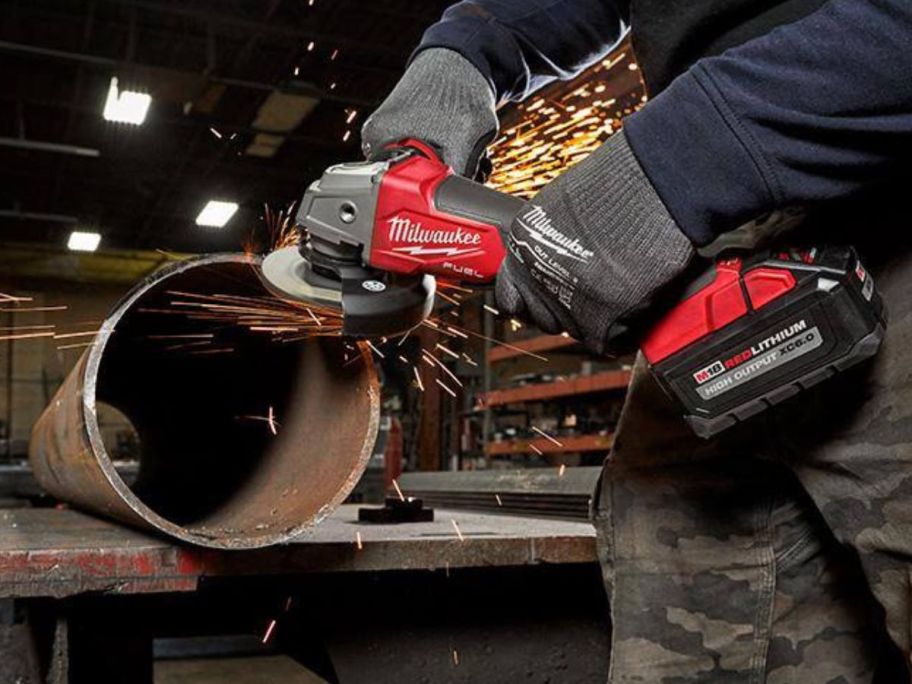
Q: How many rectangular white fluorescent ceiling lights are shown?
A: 3